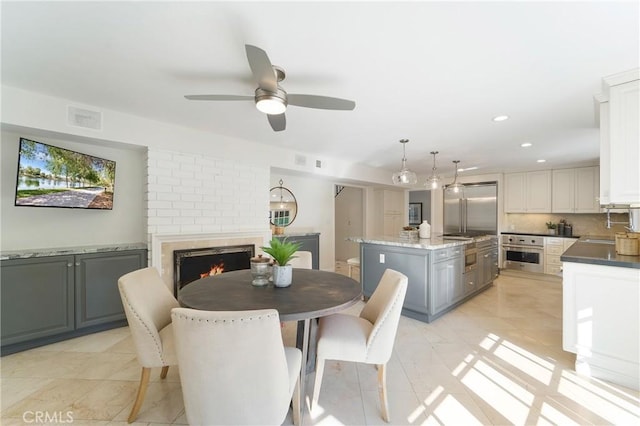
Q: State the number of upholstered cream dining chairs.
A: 4